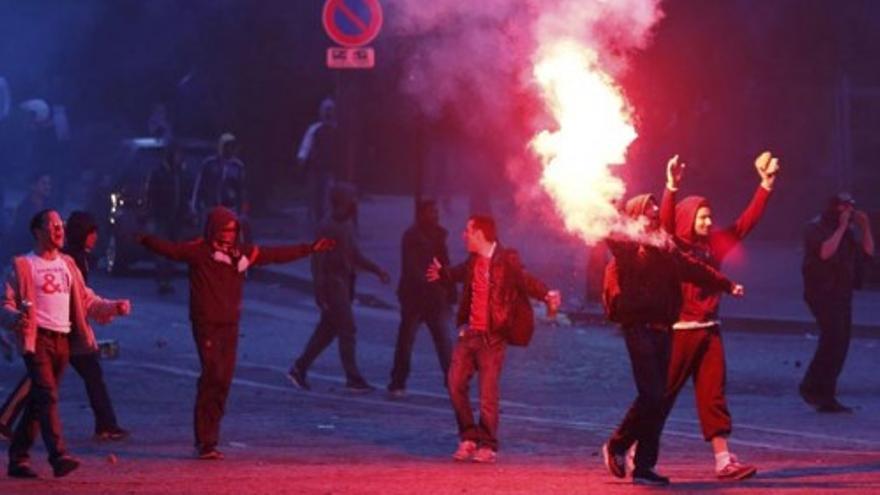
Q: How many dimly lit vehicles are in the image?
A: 1